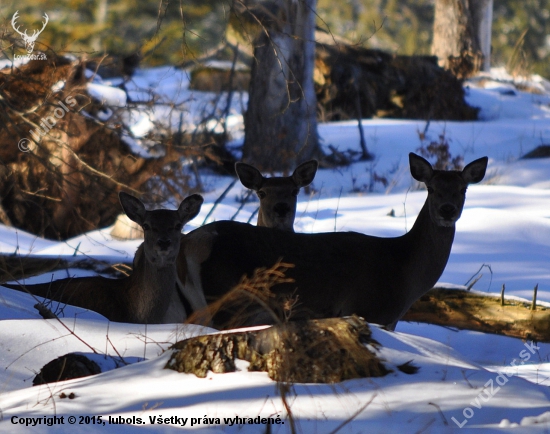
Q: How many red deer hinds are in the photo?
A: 3